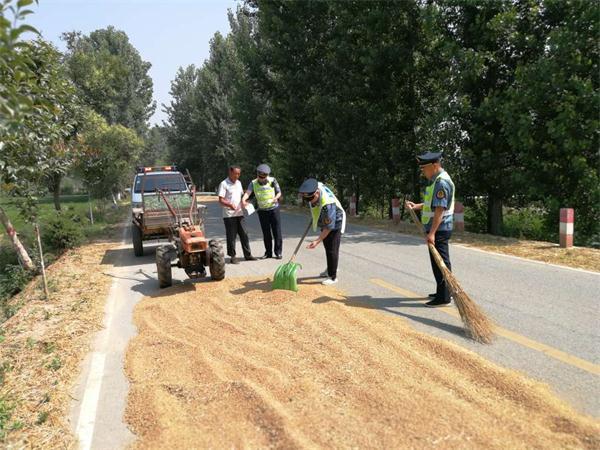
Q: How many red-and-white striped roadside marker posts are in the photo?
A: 4